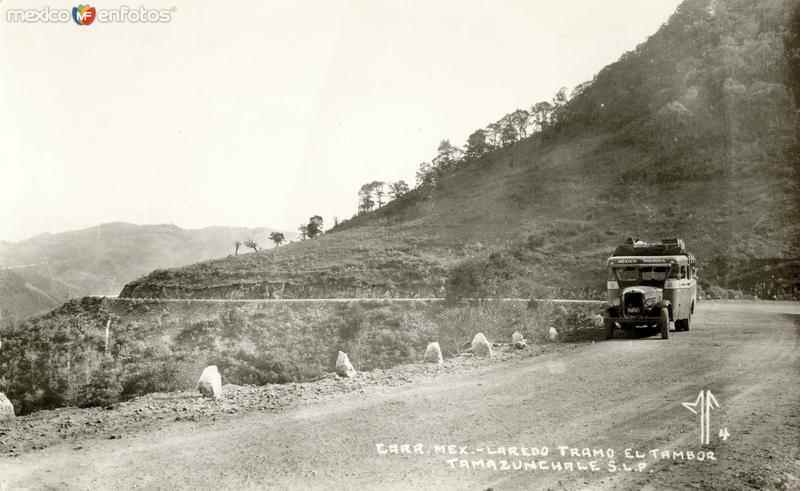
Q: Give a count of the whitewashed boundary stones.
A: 7